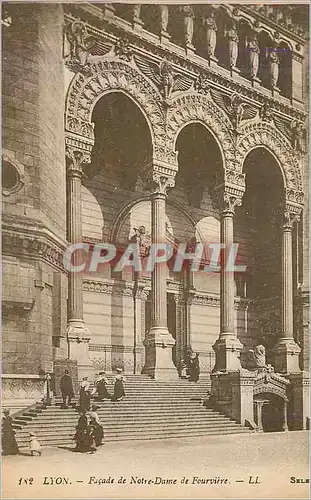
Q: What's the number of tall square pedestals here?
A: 4